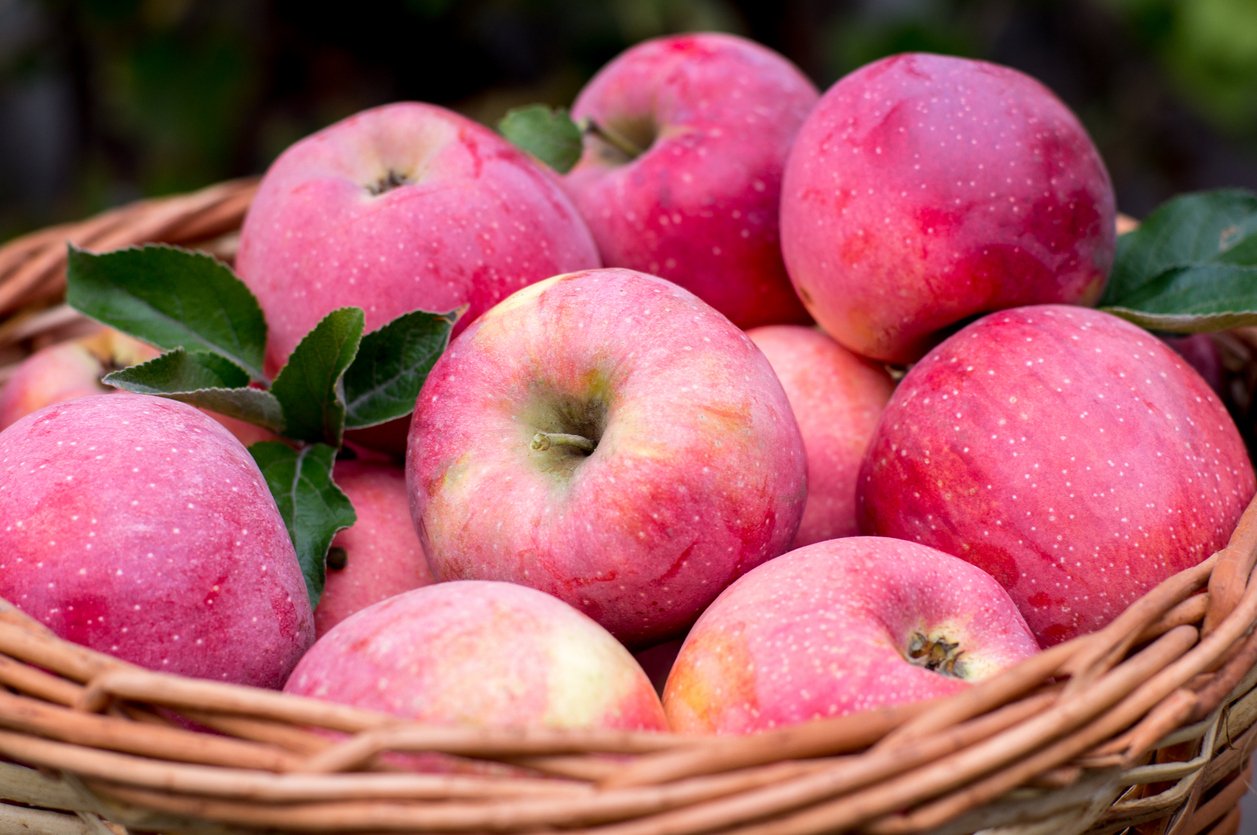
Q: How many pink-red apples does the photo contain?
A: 11